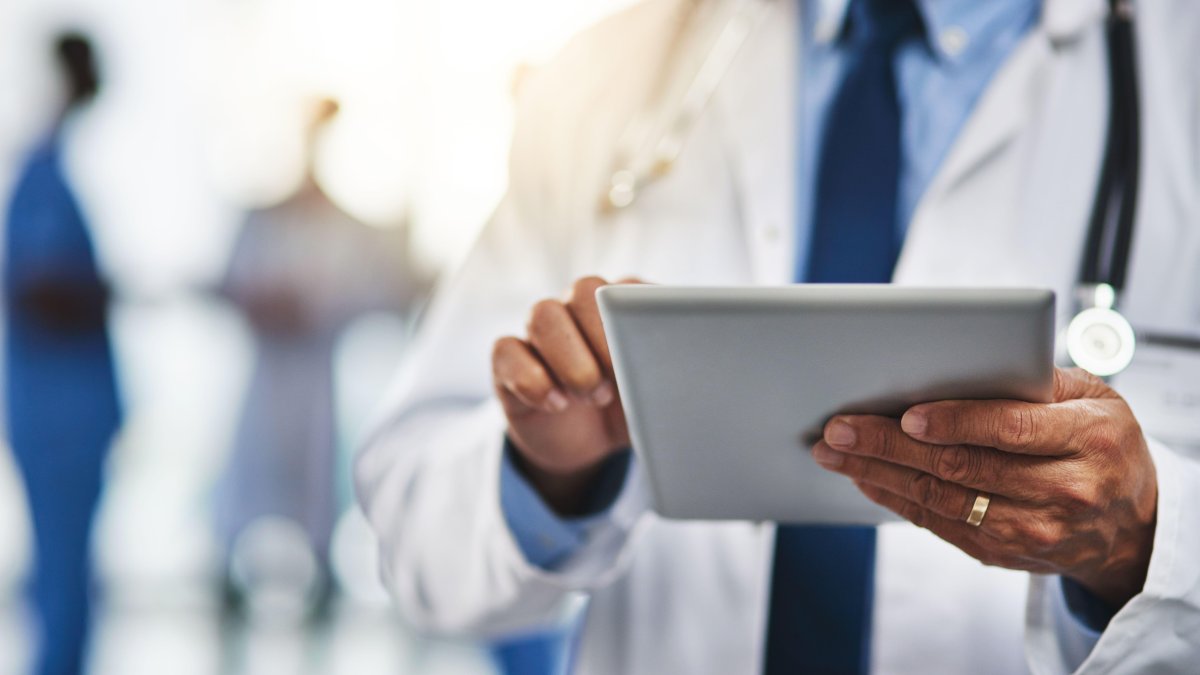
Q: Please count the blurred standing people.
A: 2